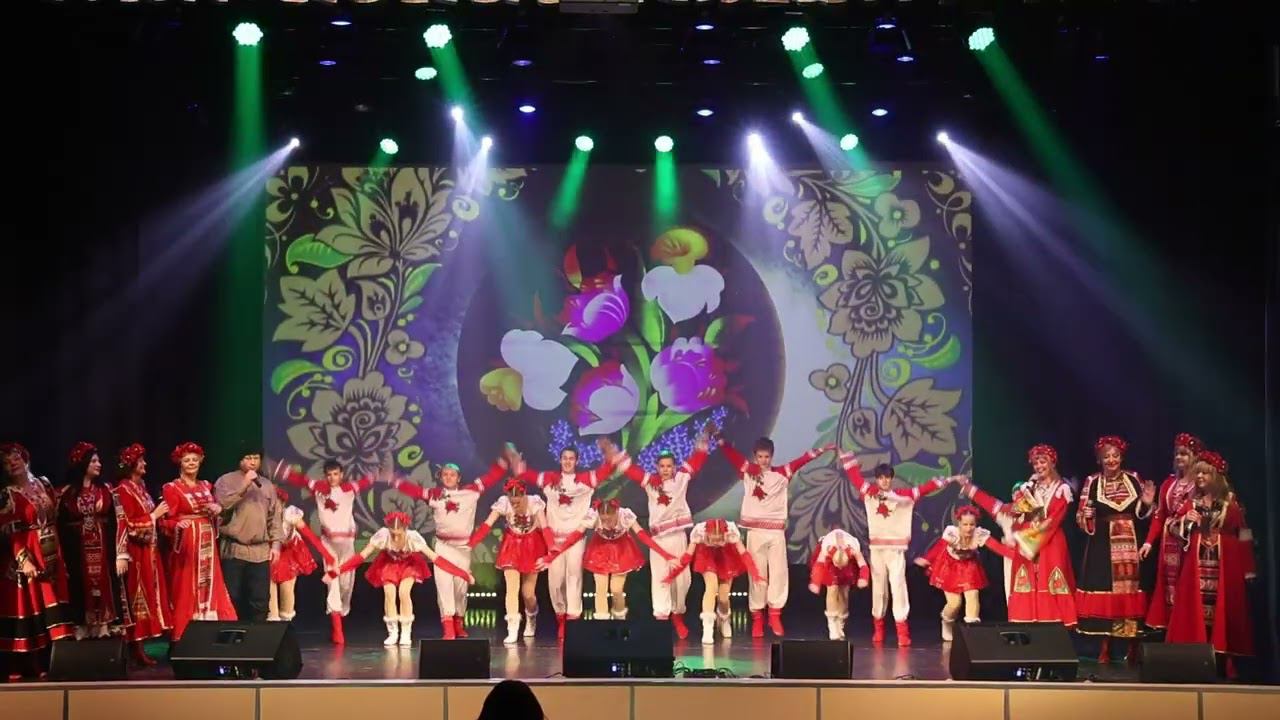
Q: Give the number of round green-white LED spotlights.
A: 10